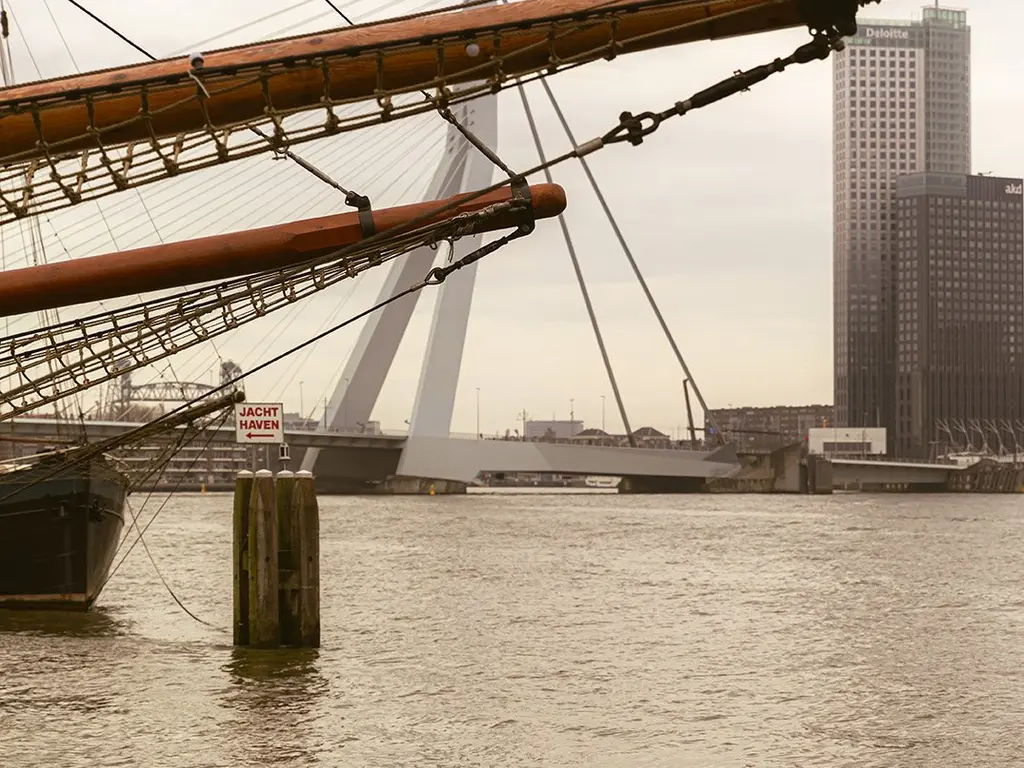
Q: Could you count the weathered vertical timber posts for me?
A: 4